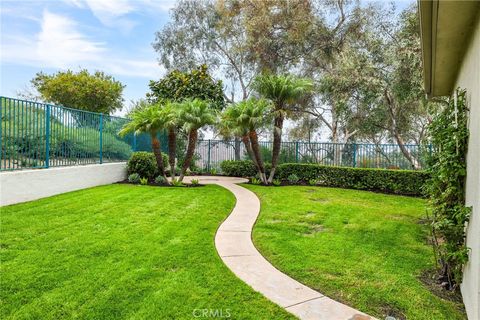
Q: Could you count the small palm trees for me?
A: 6